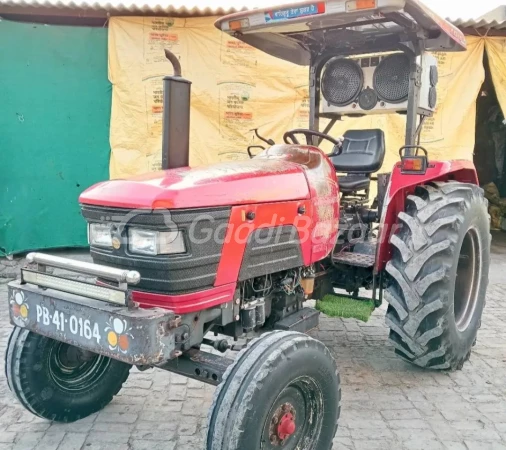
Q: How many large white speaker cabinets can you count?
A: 1